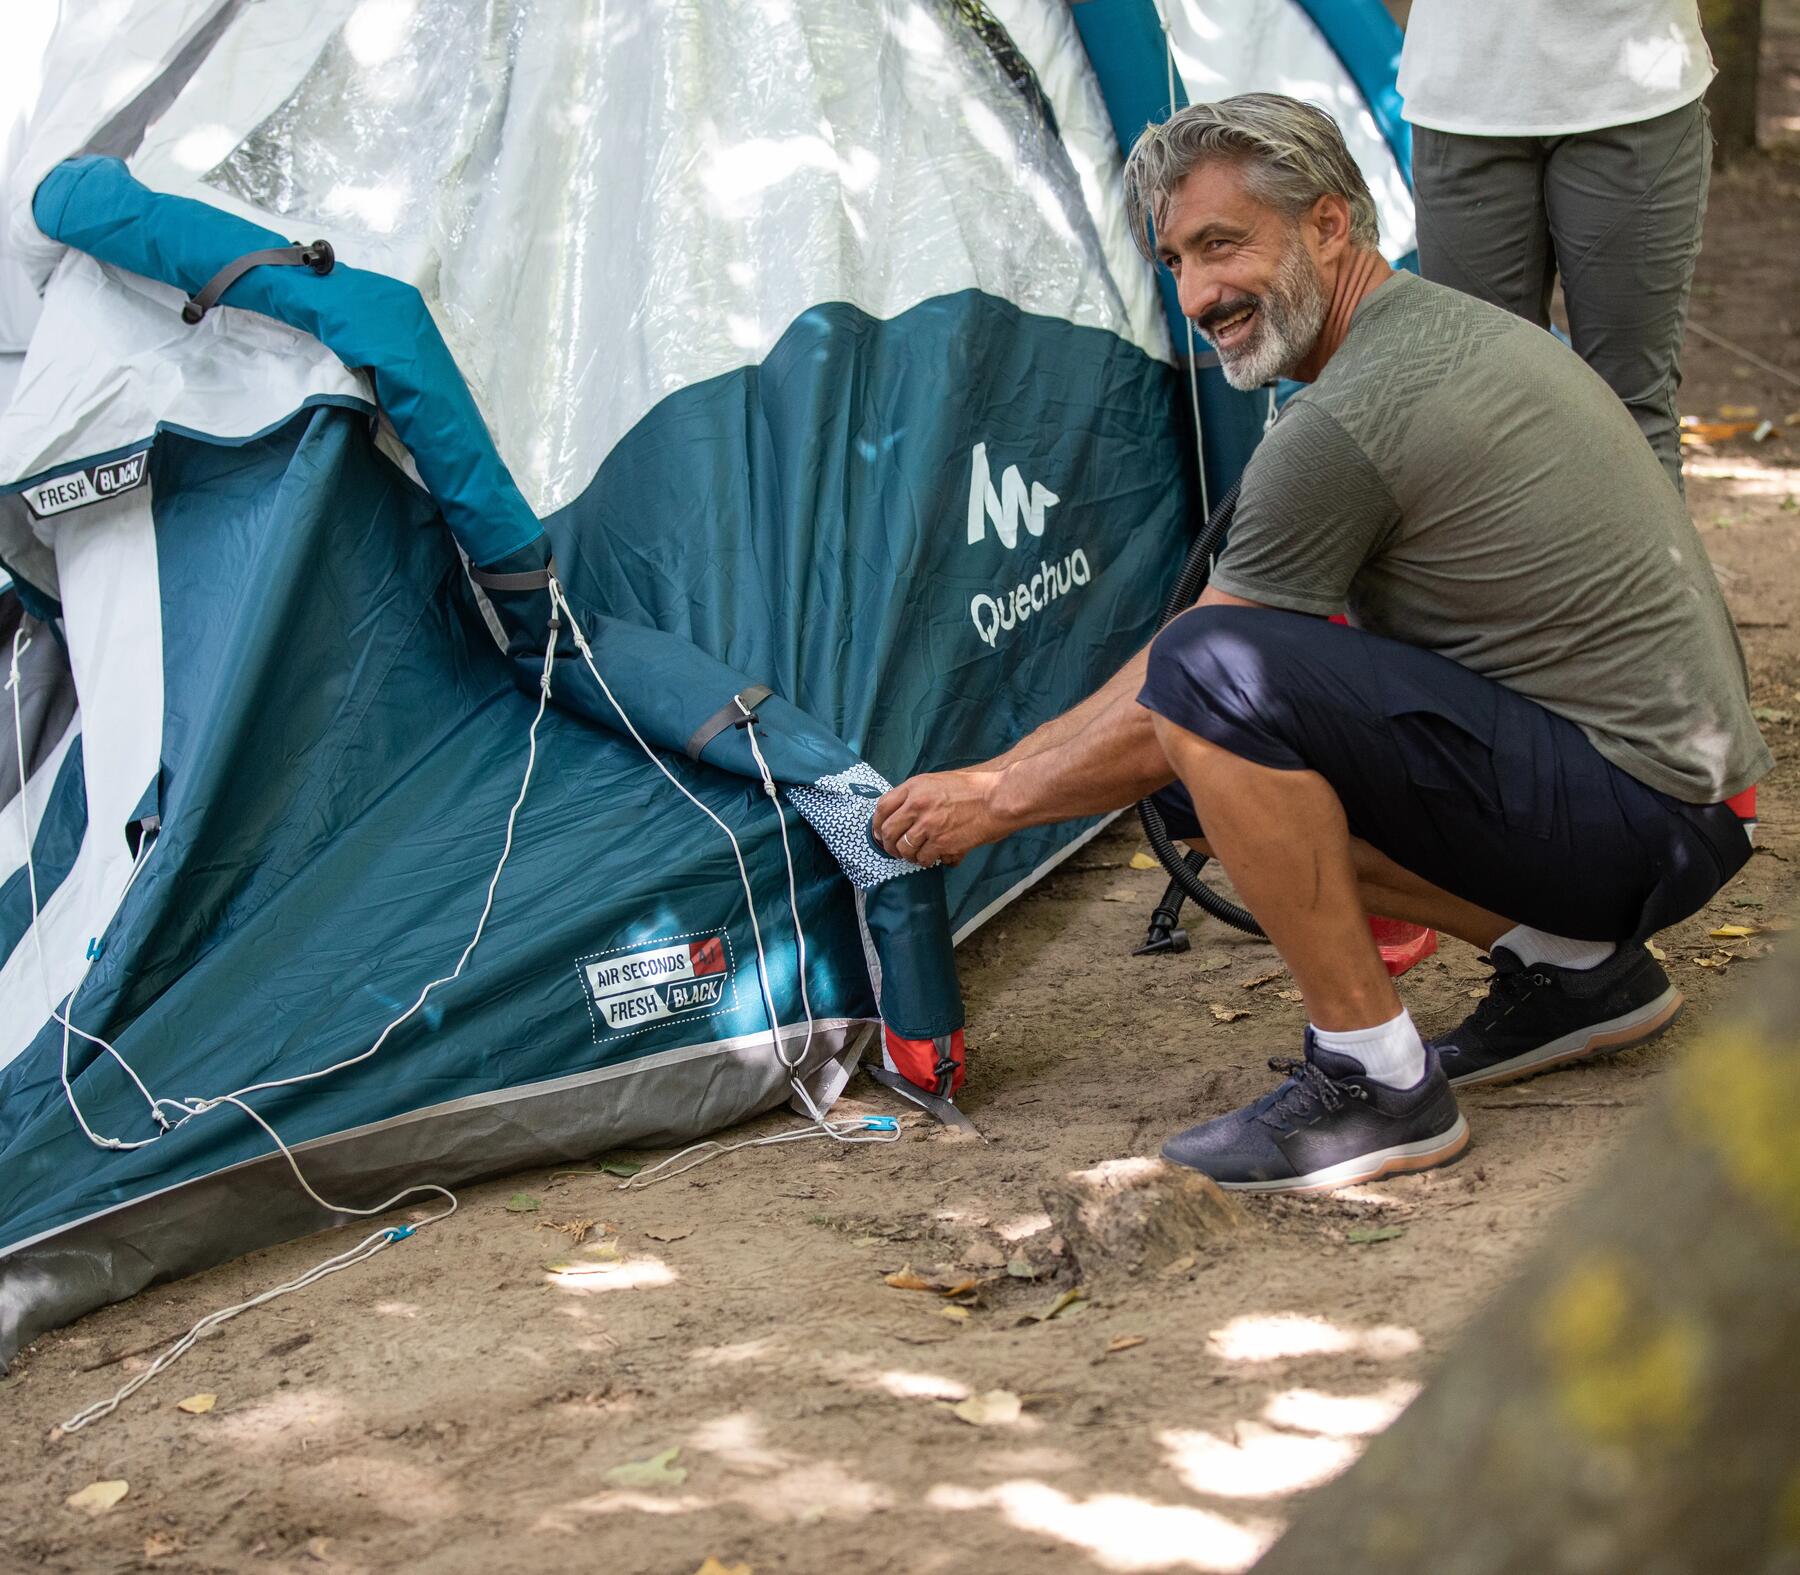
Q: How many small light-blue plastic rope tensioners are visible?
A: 3